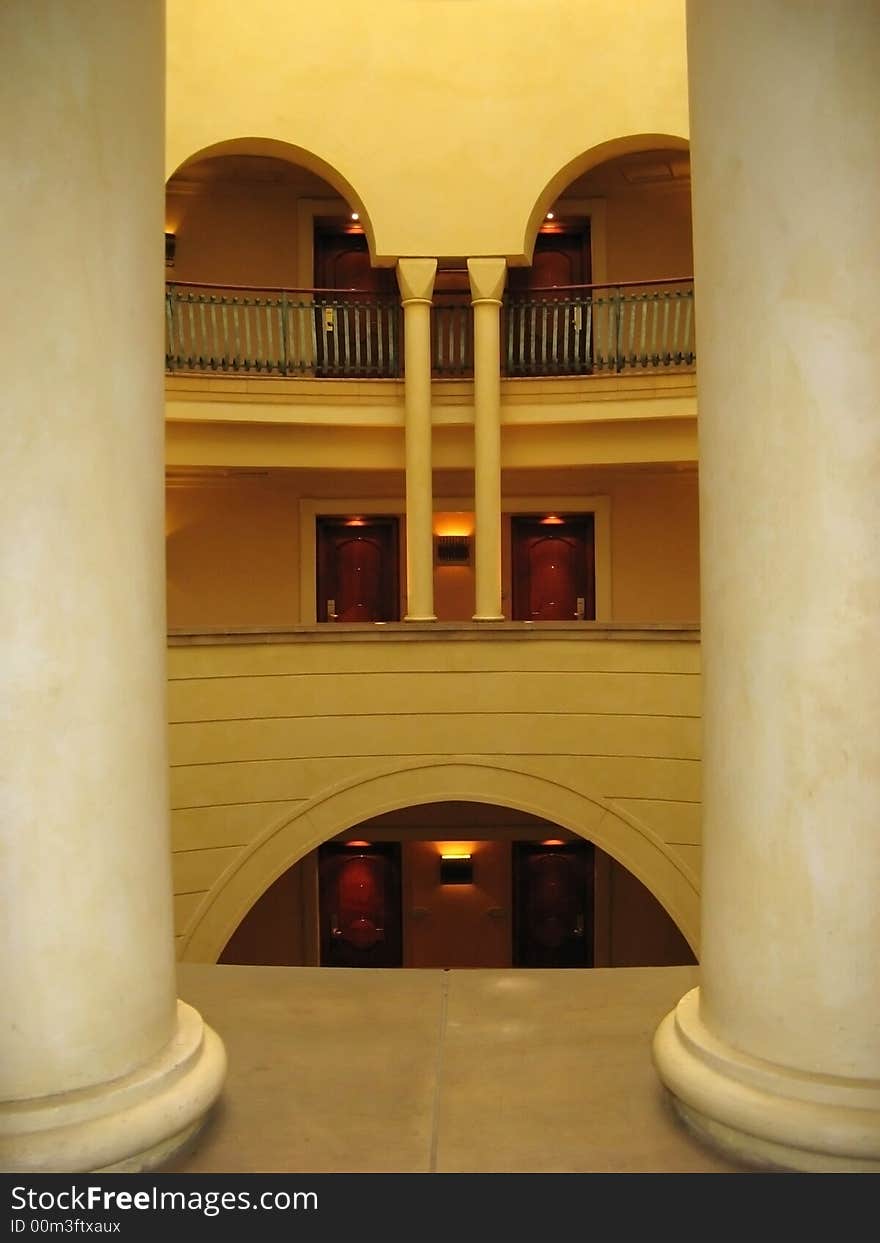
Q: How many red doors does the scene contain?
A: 6